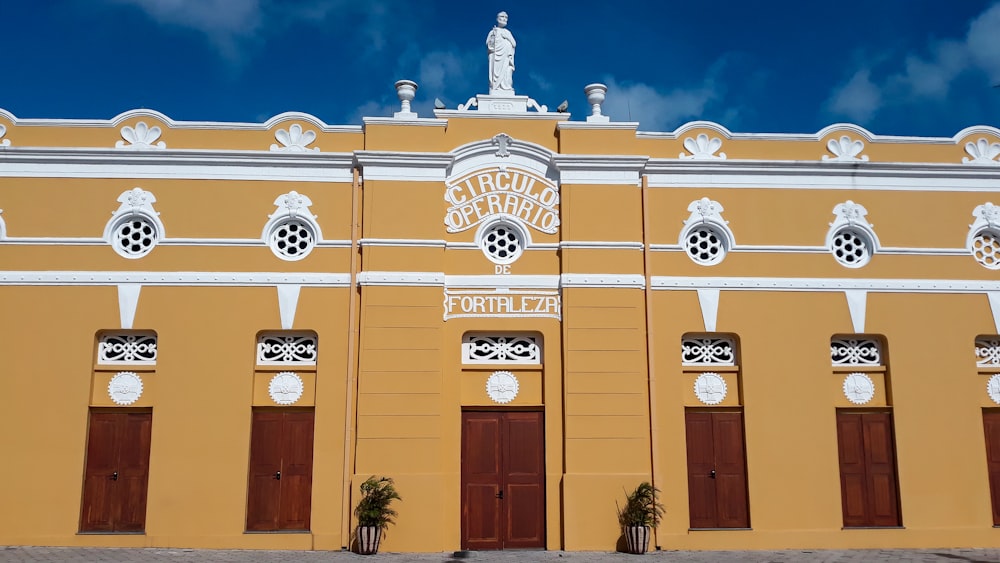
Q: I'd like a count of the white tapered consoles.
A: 5